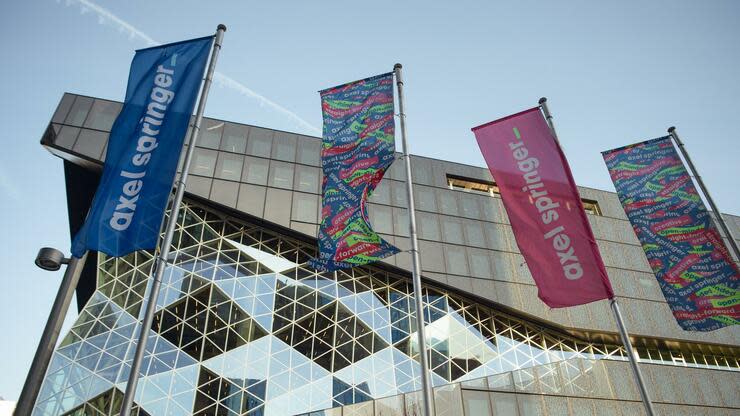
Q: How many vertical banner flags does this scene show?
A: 4